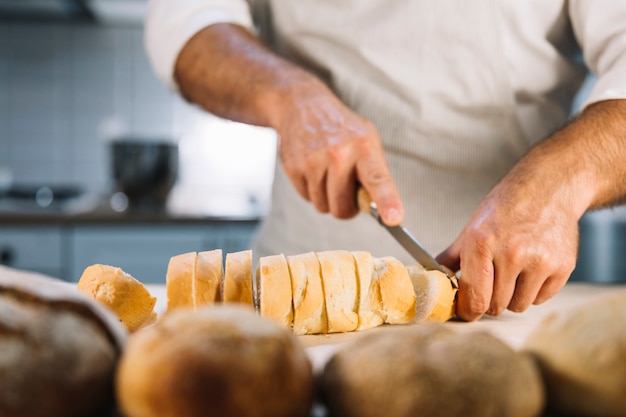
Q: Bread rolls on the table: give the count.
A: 4